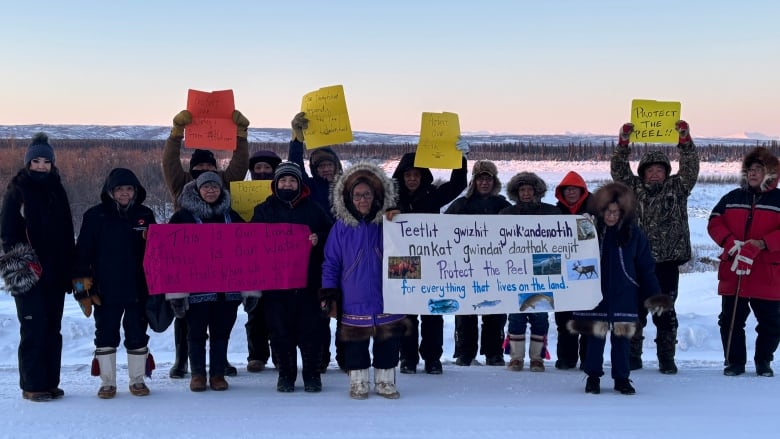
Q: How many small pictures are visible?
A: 7